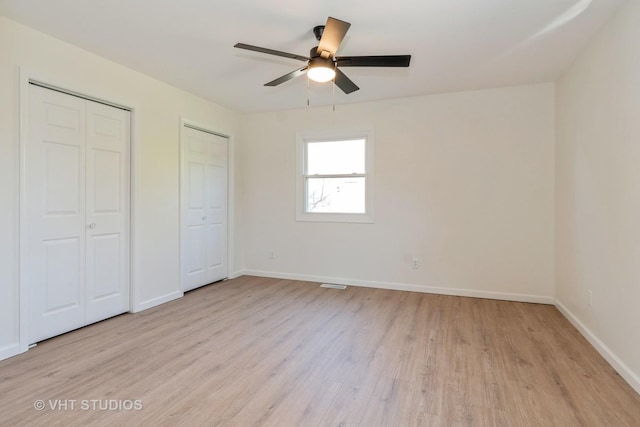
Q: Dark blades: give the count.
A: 4